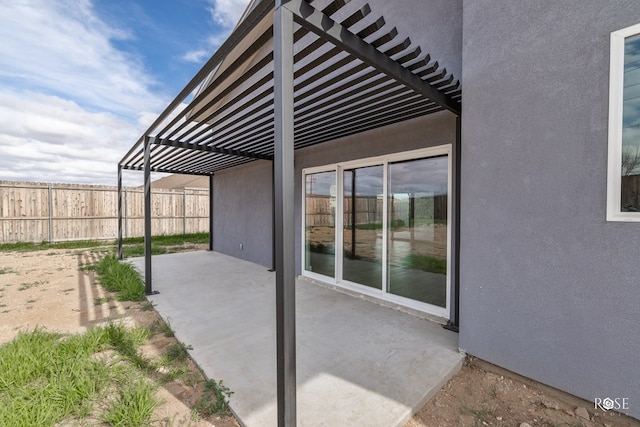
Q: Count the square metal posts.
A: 6